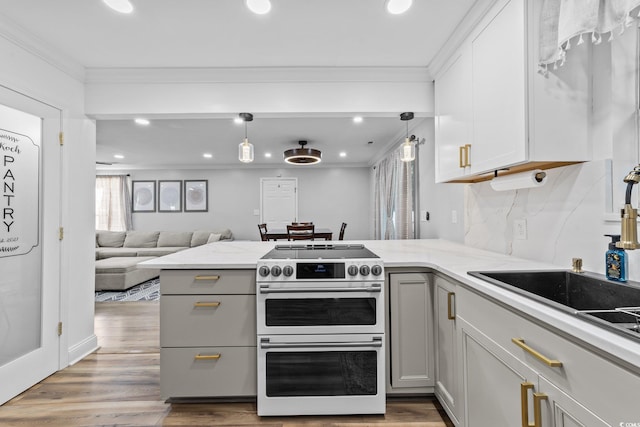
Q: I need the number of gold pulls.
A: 9